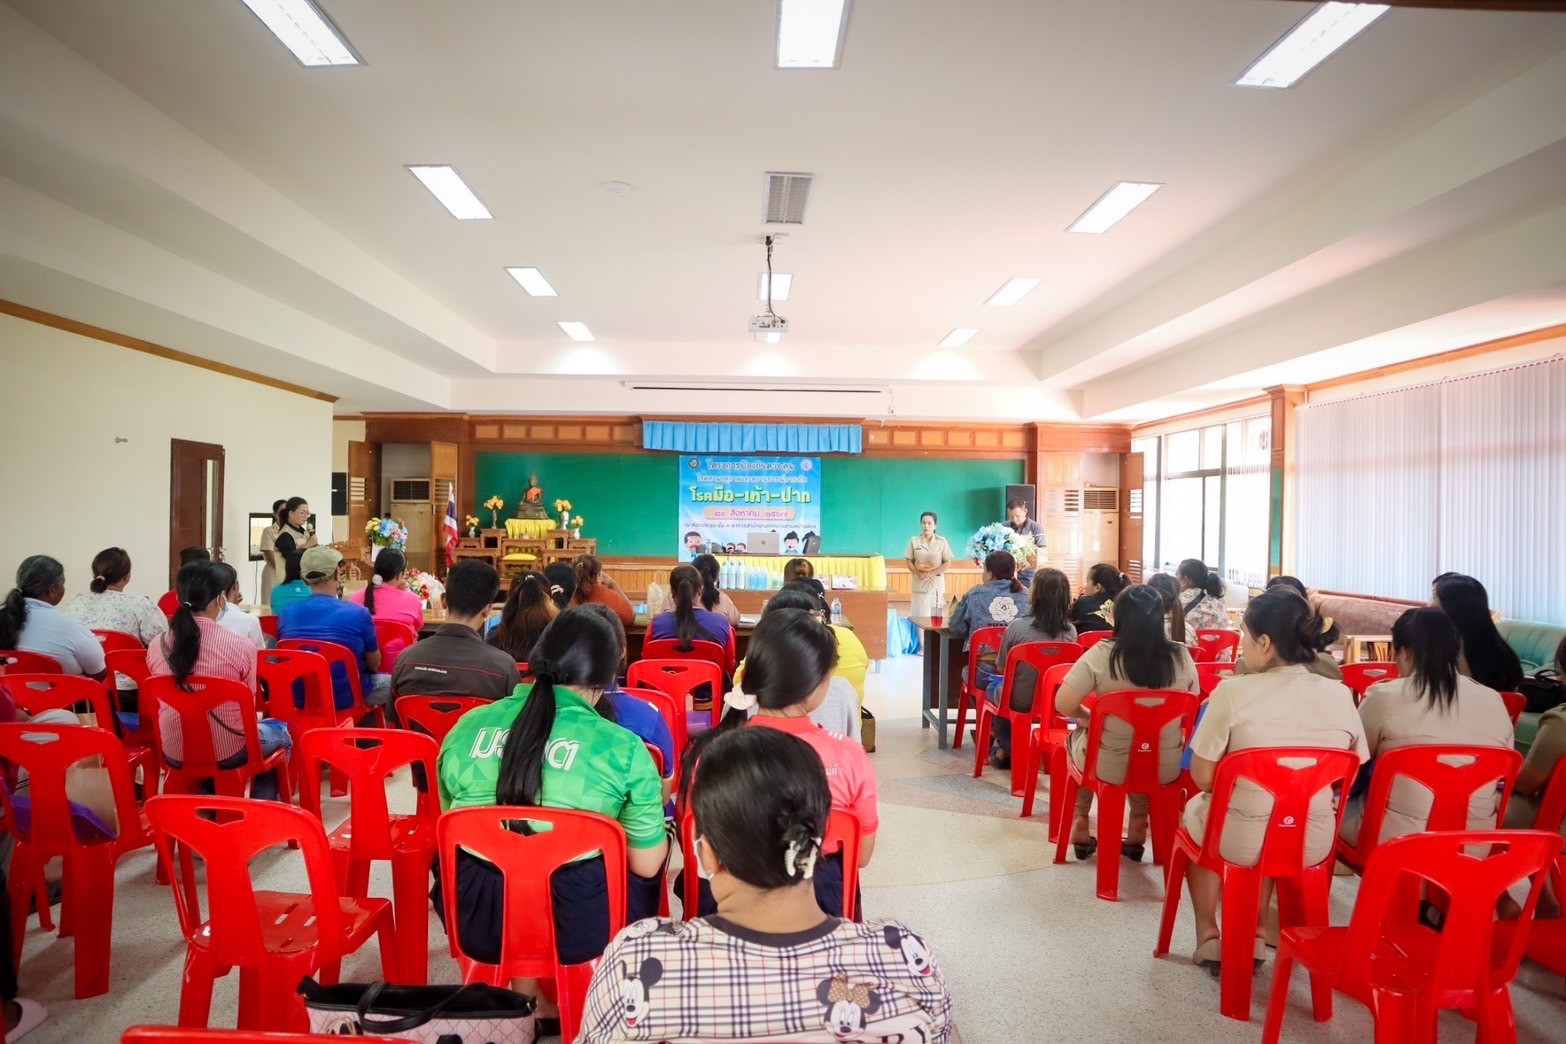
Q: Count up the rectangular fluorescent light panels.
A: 11